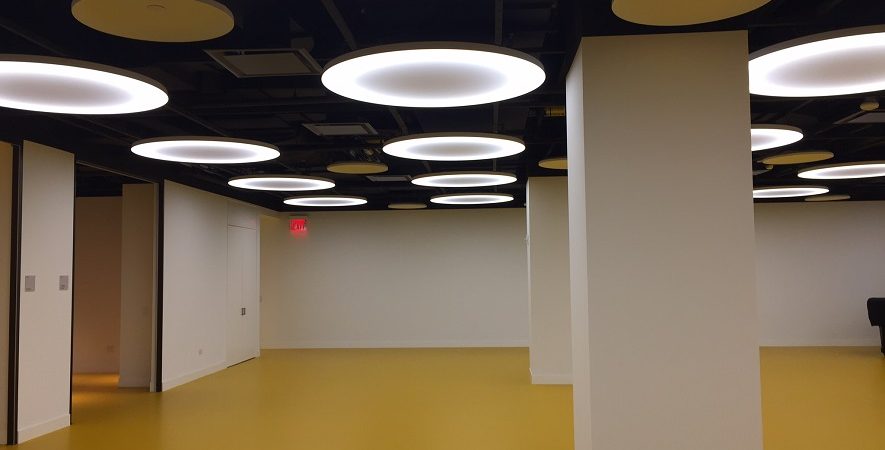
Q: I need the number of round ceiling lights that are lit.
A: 12